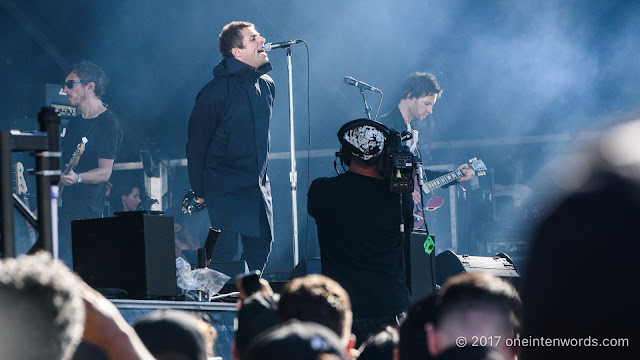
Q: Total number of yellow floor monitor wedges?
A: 0